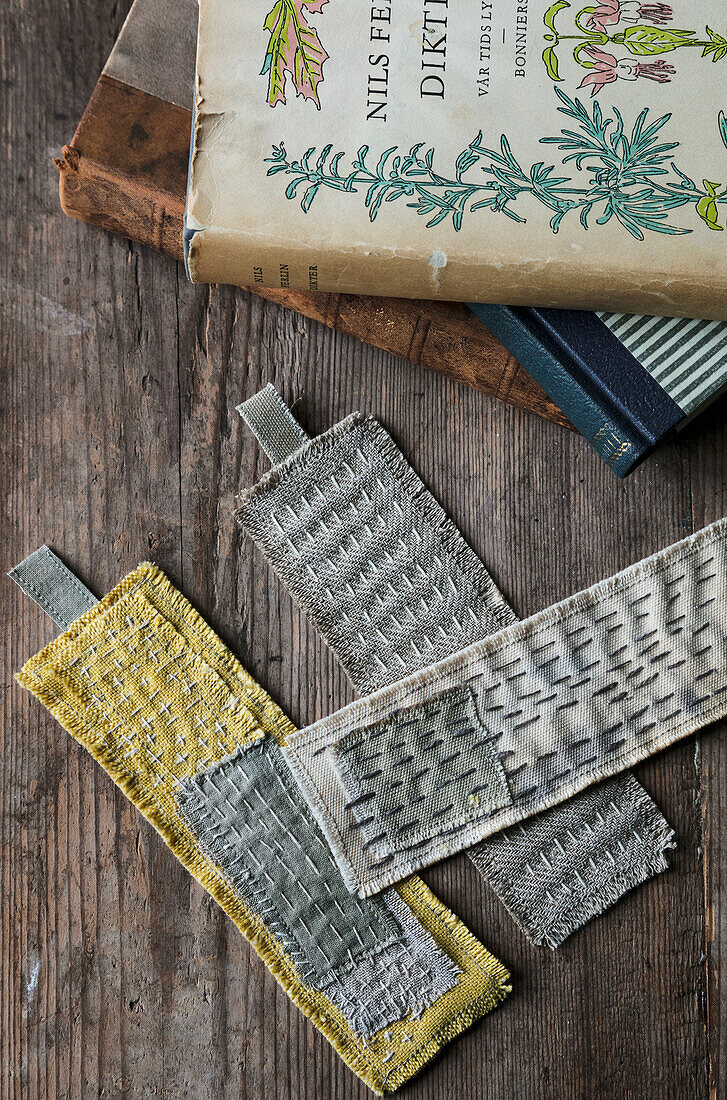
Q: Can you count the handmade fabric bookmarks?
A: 3